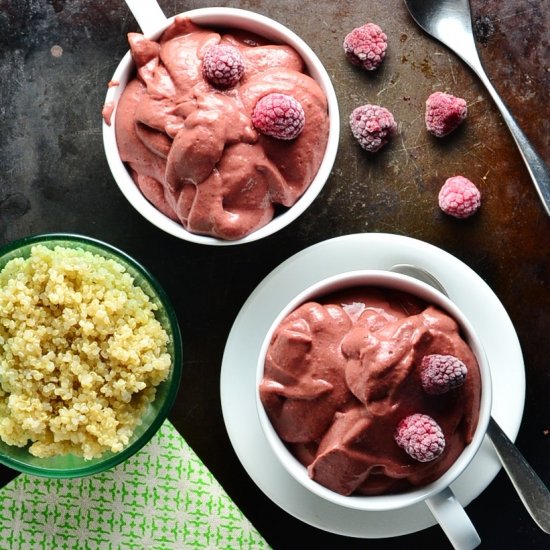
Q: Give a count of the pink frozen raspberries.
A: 8